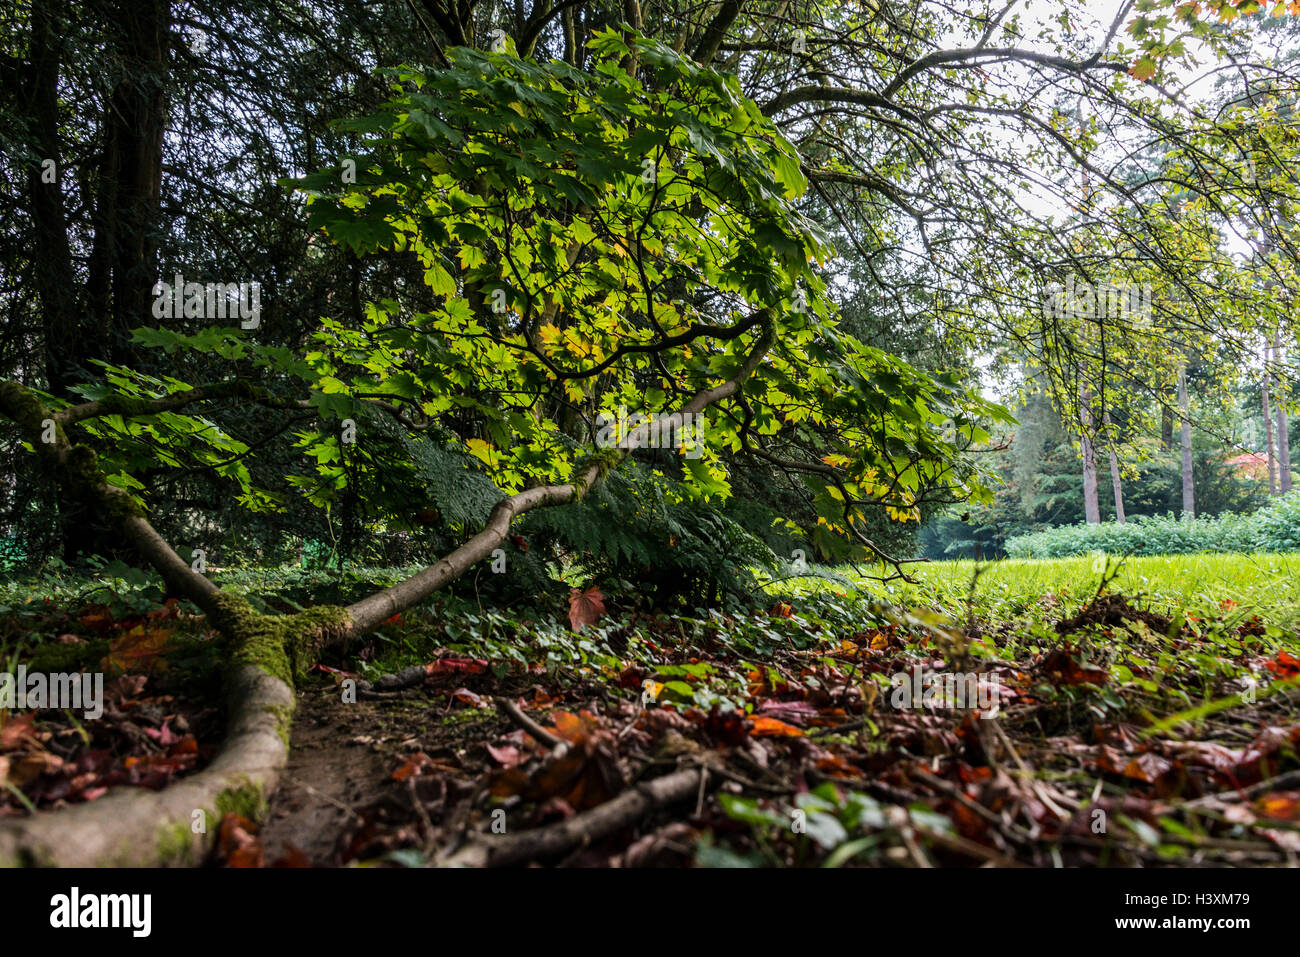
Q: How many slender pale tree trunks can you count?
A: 5